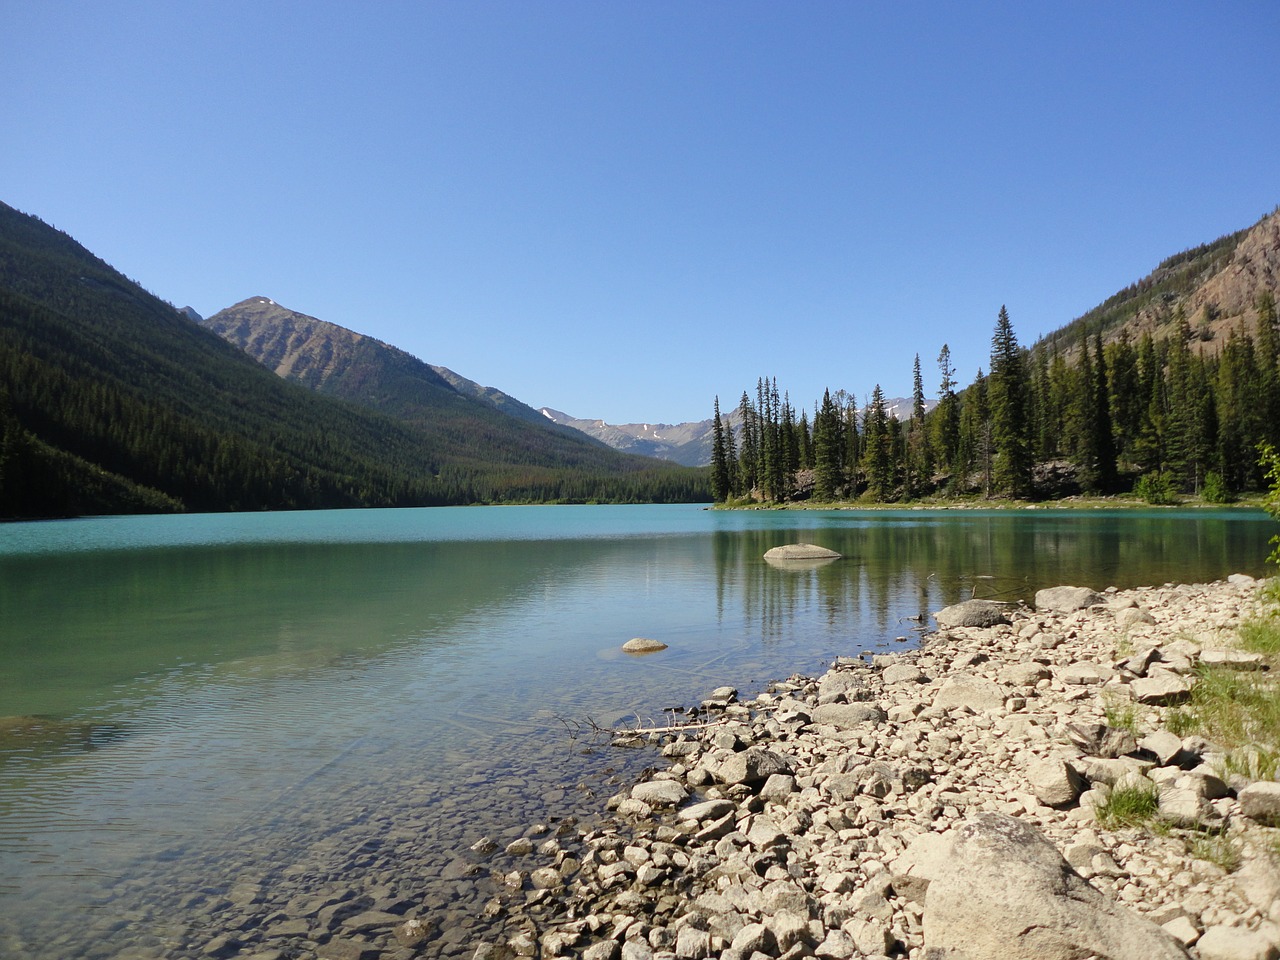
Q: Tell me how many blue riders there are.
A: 0